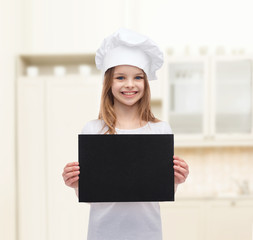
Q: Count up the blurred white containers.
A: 3